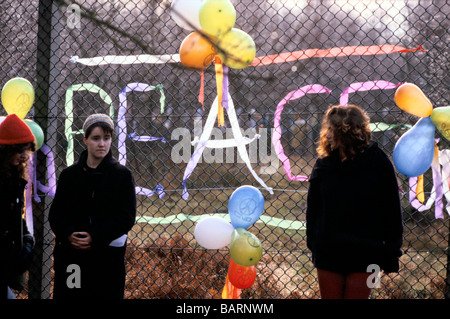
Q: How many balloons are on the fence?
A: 13